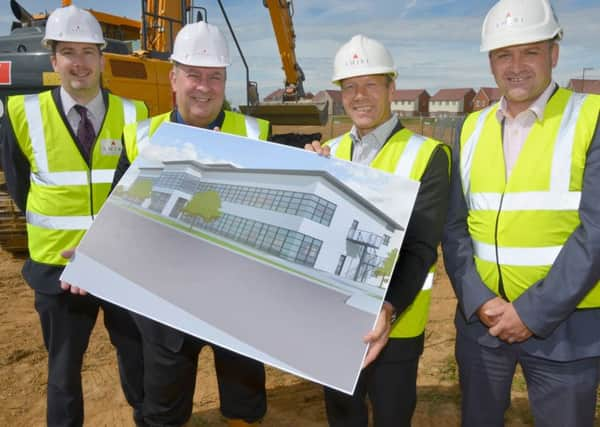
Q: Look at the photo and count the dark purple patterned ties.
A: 1